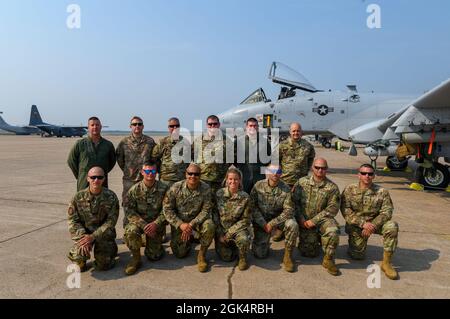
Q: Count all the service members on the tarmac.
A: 13